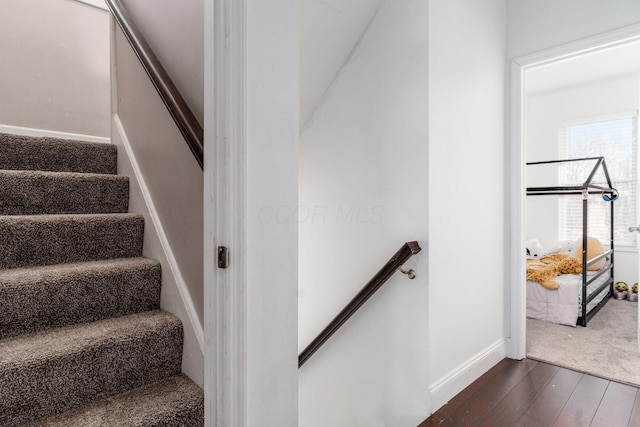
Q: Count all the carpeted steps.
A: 6